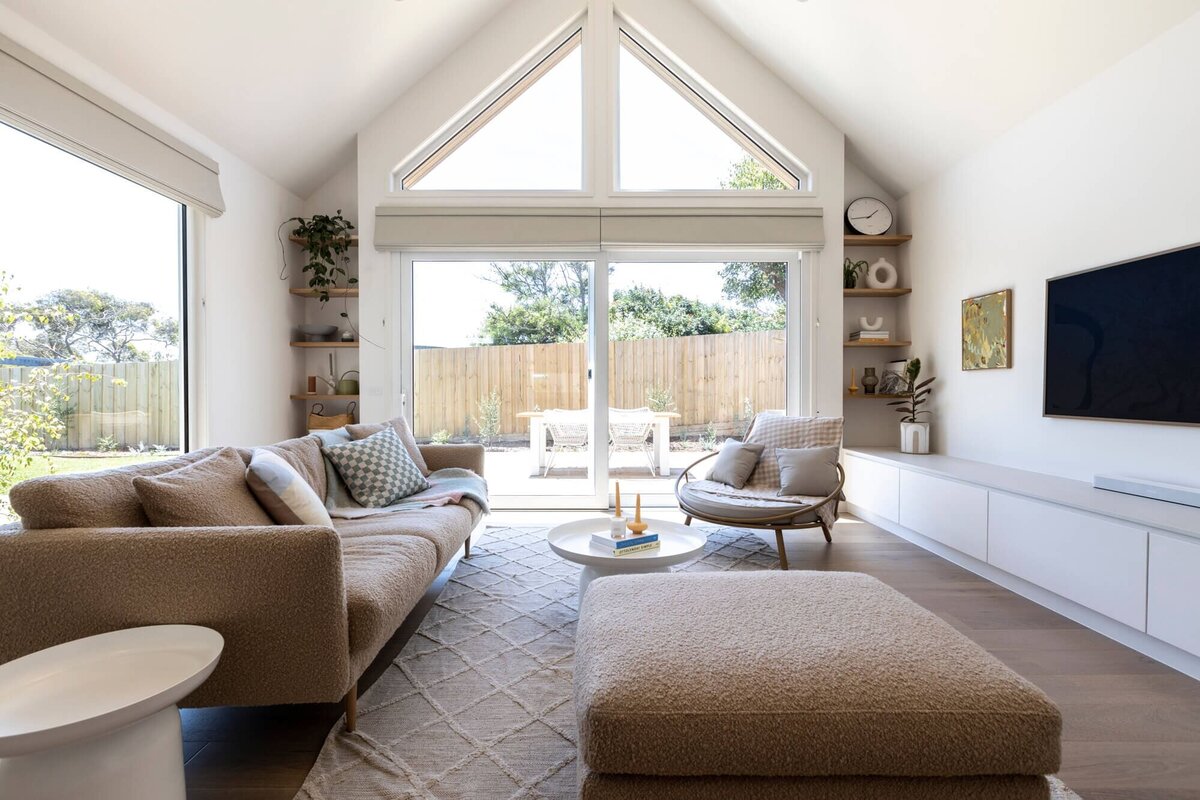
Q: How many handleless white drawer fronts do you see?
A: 4